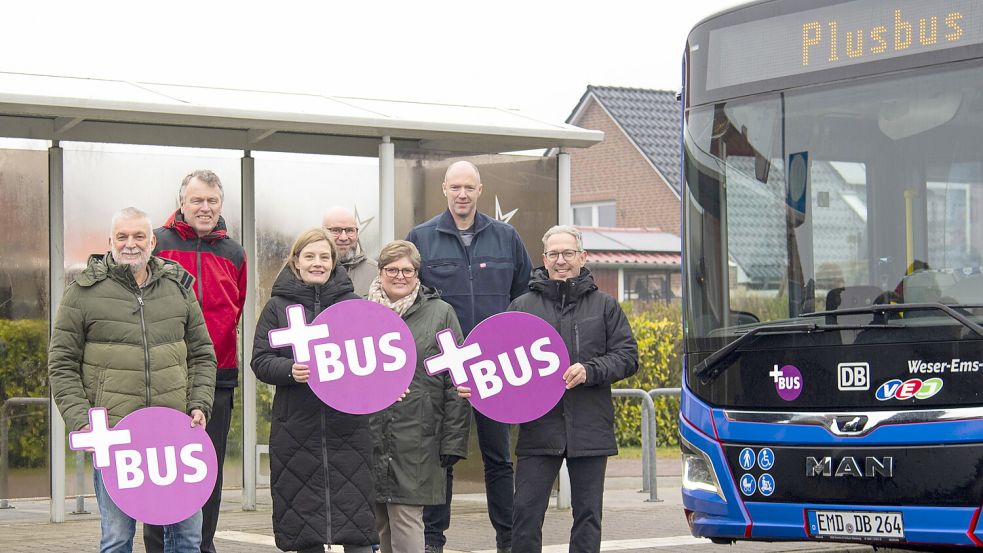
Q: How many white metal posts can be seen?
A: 4